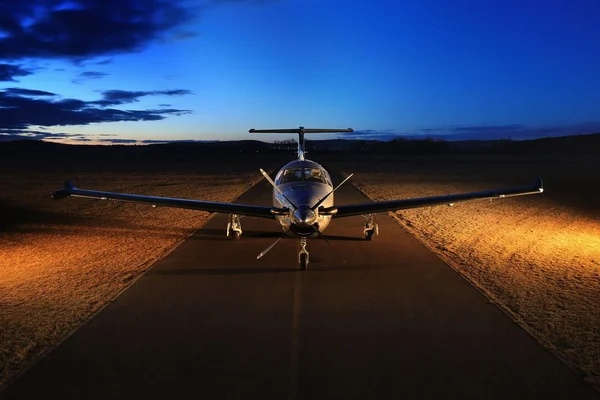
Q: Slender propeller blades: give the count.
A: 4